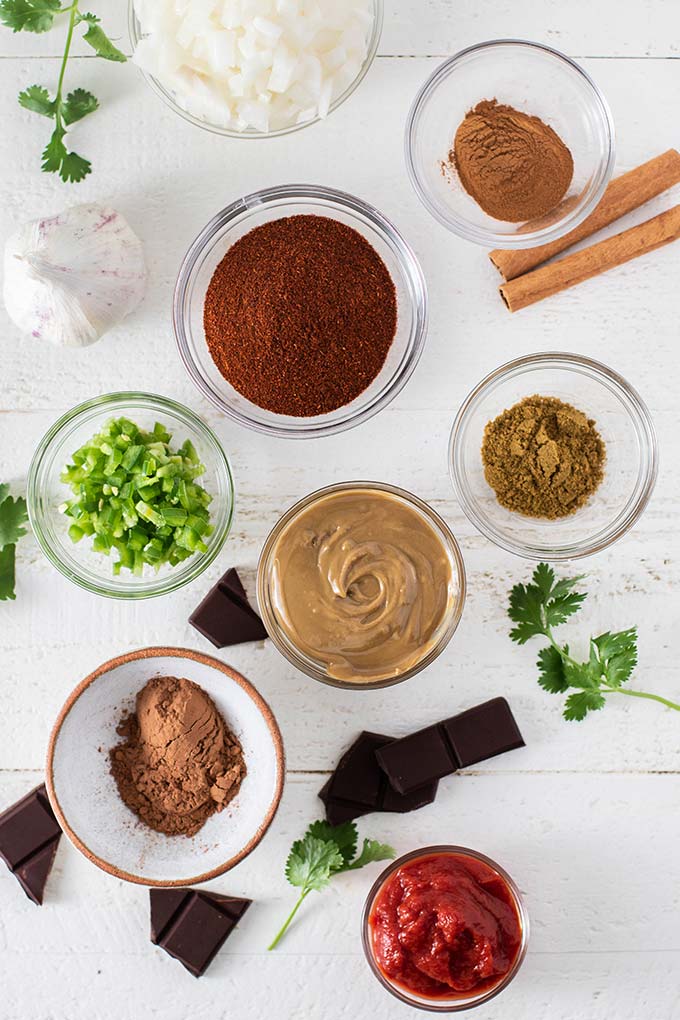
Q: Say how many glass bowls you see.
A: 7